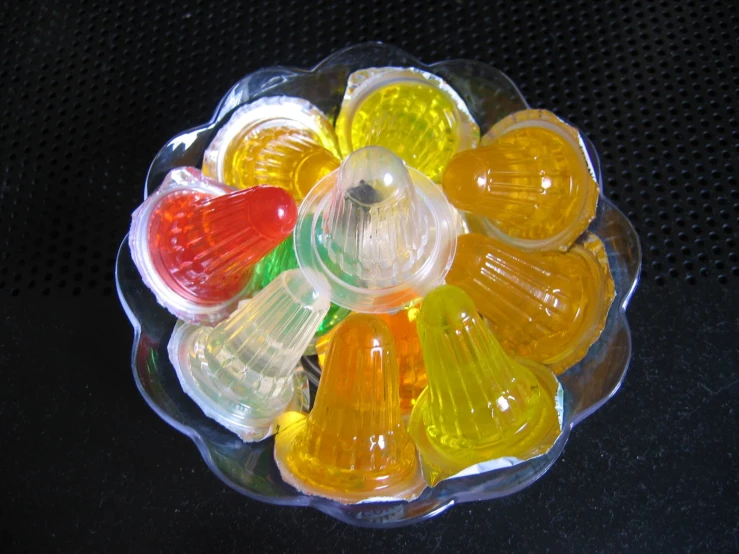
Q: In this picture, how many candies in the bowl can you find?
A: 11